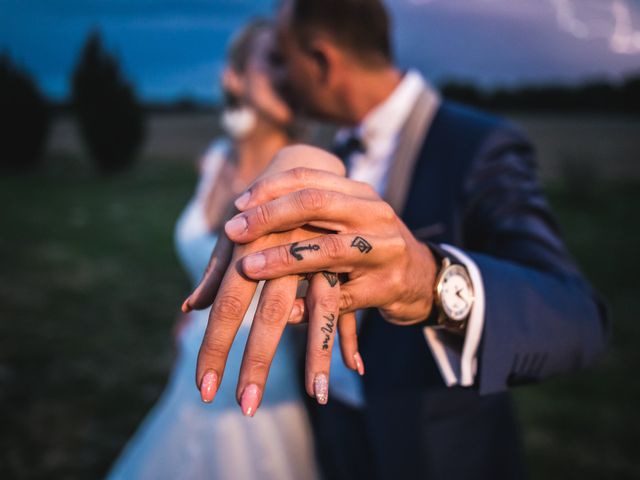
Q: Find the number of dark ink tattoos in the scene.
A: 4